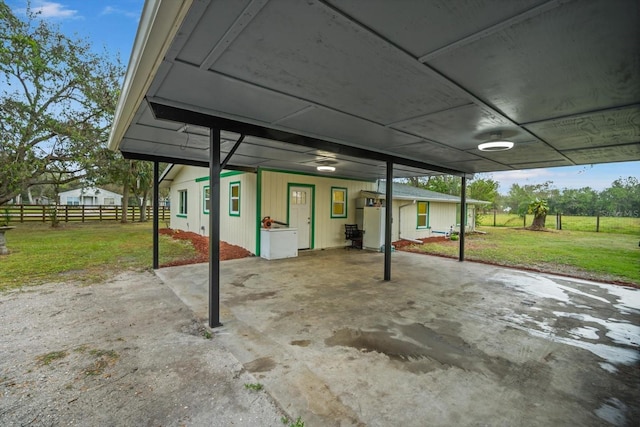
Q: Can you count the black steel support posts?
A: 4